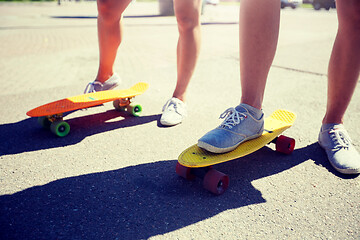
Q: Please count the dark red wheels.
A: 3